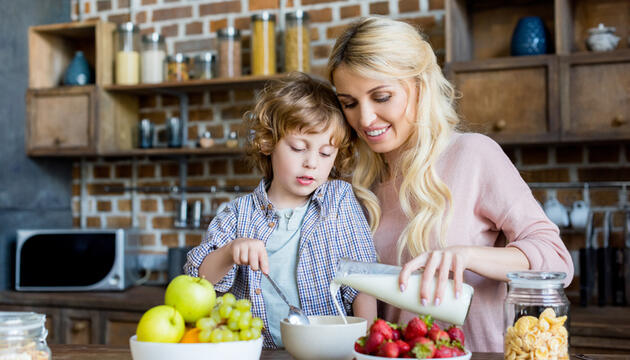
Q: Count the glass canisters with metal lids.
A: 7